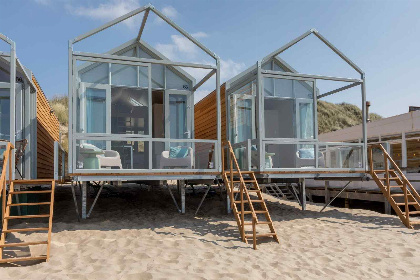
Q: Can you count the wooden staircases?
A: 3